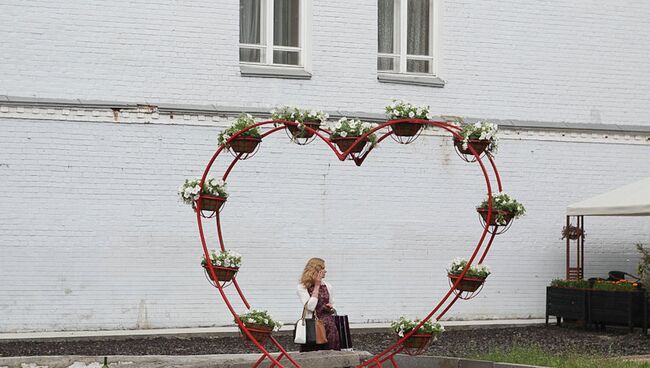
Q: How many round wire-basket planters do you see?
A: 11